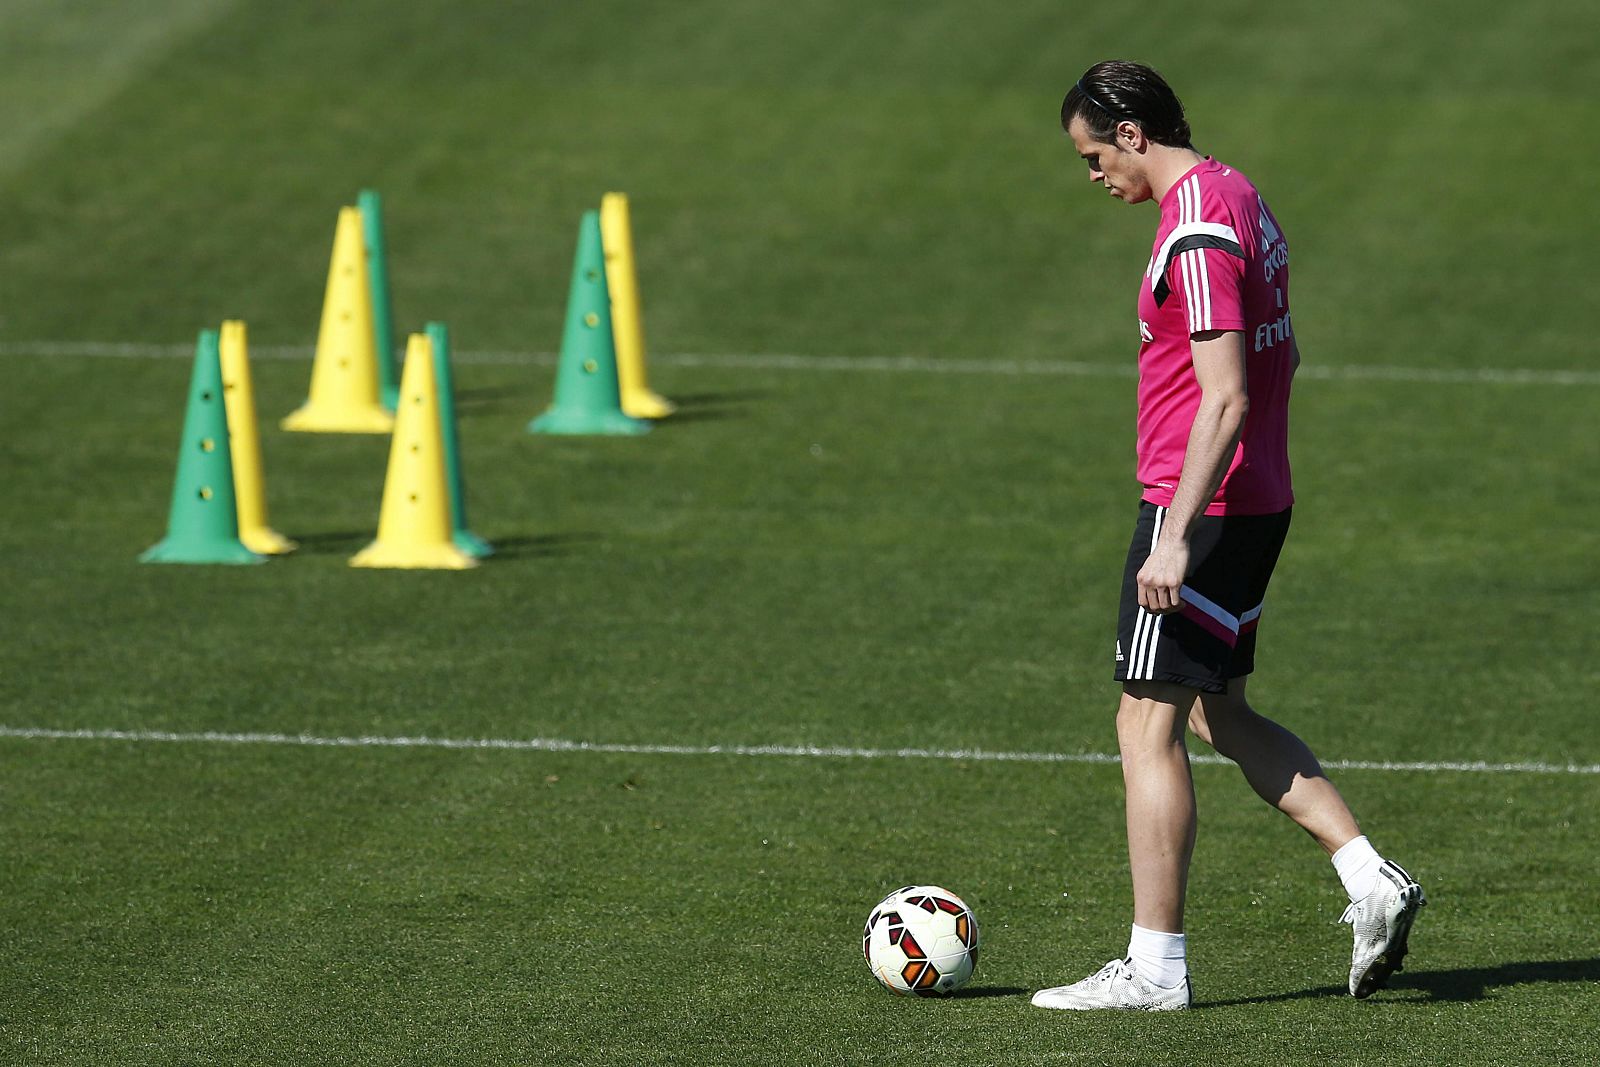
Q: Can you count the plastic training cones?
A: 8